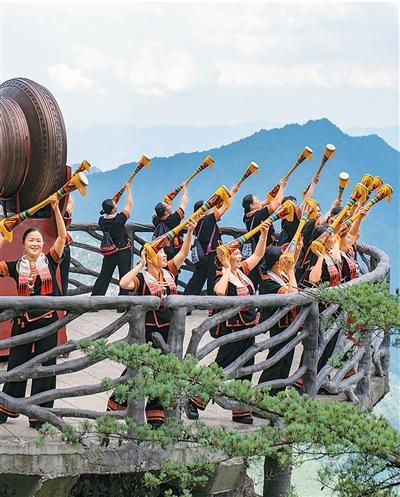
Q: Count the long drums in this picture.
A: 15